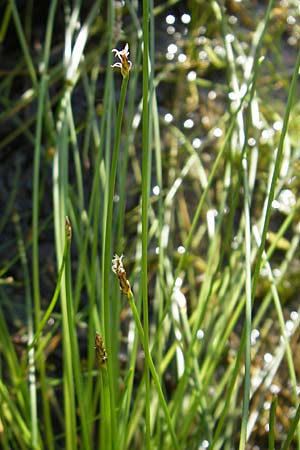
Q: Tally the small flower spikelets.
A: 4